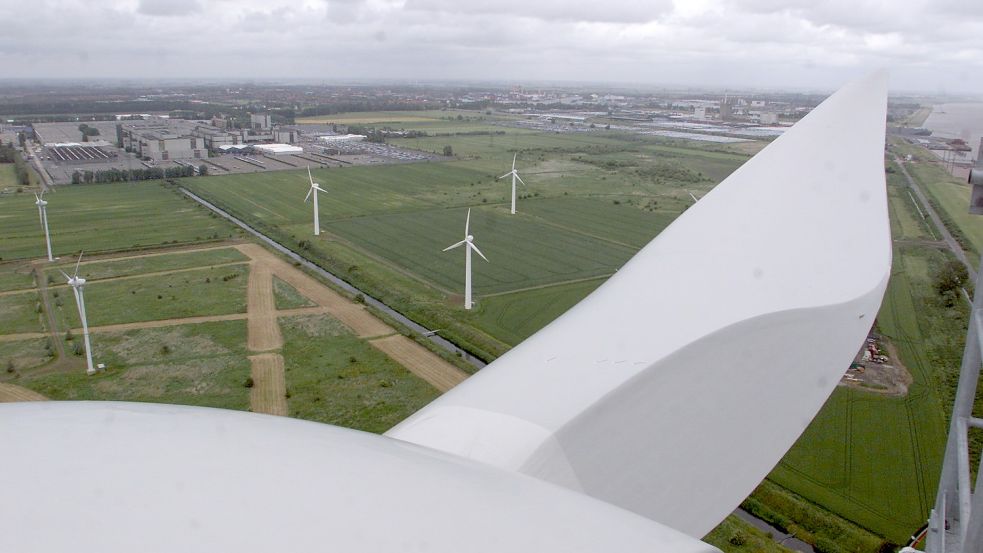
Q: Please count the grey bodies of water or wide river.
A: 1